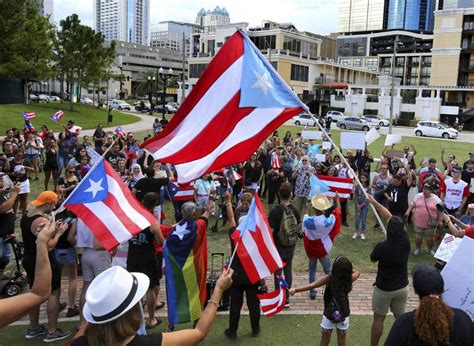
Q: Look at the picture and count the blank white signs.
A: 6